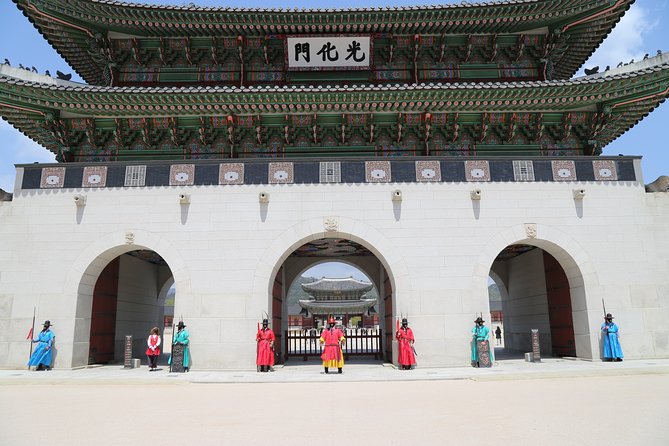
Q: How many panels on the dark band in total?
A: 13